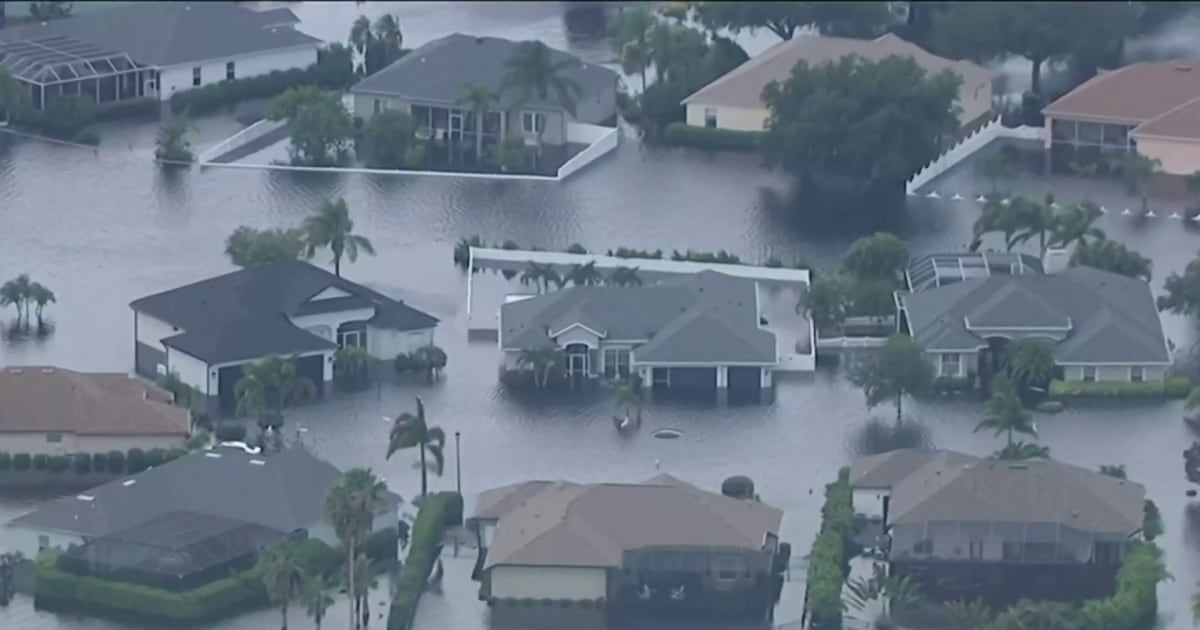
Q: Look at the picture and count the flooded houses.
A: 11